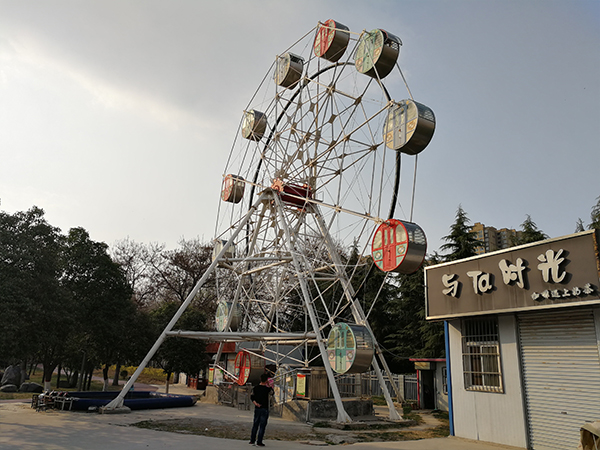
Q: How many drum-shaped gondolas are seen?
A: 12